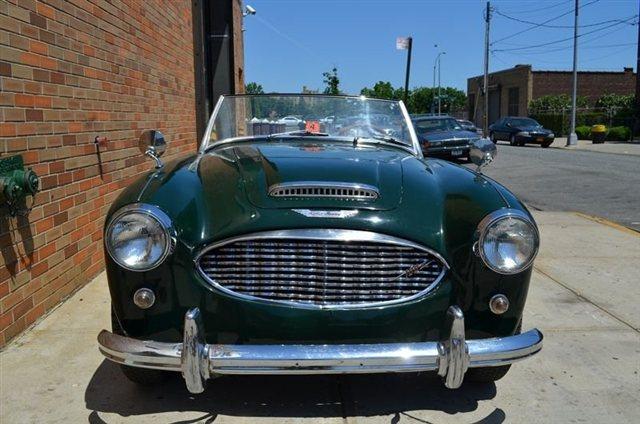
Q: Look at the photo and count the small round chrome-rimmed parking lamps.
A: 2